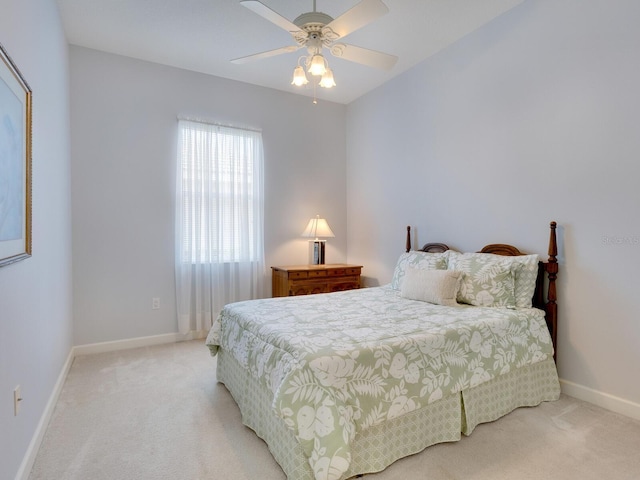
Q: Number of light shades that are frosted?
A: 3